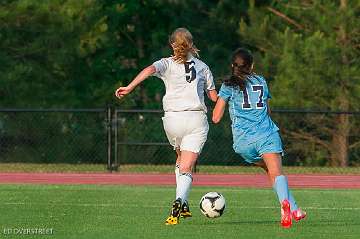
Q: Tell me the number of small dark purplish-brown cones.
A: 0